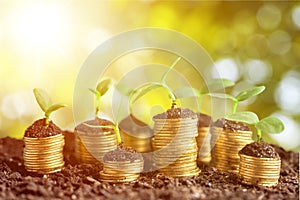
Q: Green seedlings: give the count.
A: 8